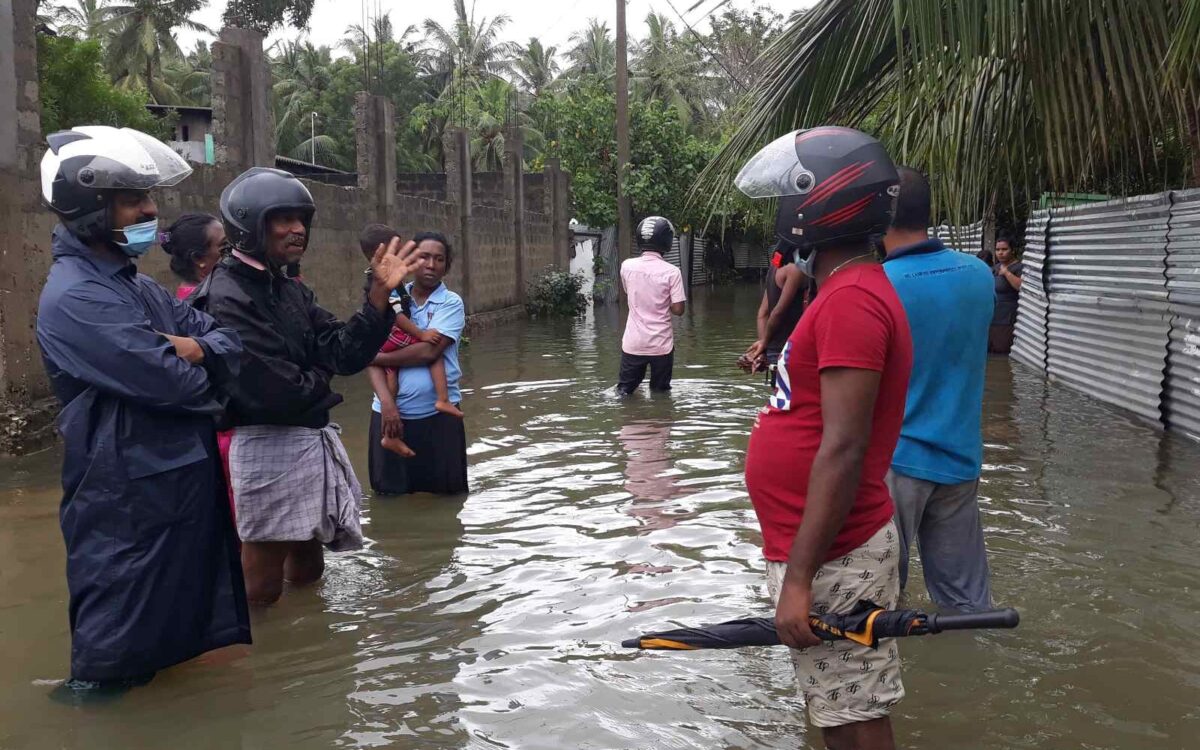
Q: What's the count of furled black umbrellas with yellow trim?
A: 1